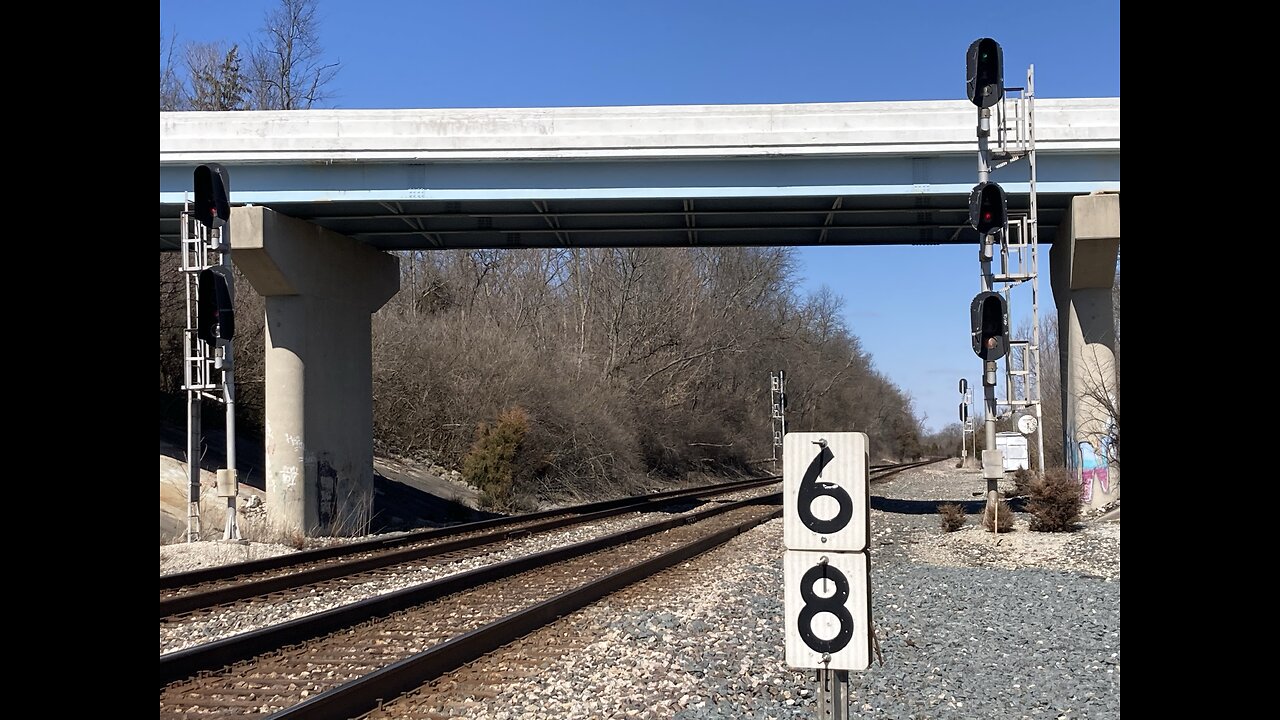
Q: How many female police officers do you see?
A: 0